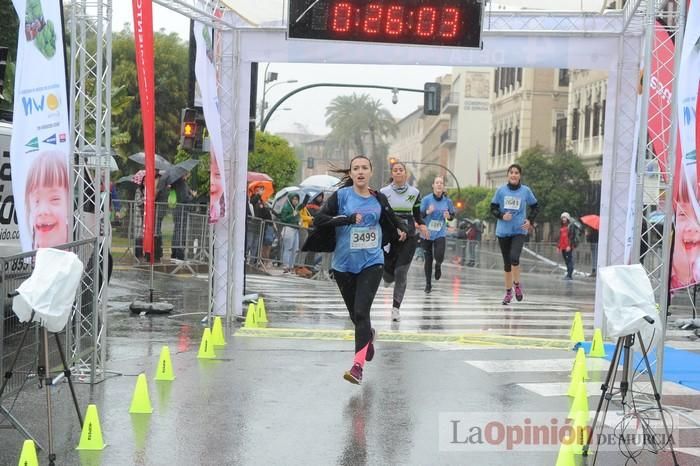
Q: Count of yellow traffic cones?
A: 15